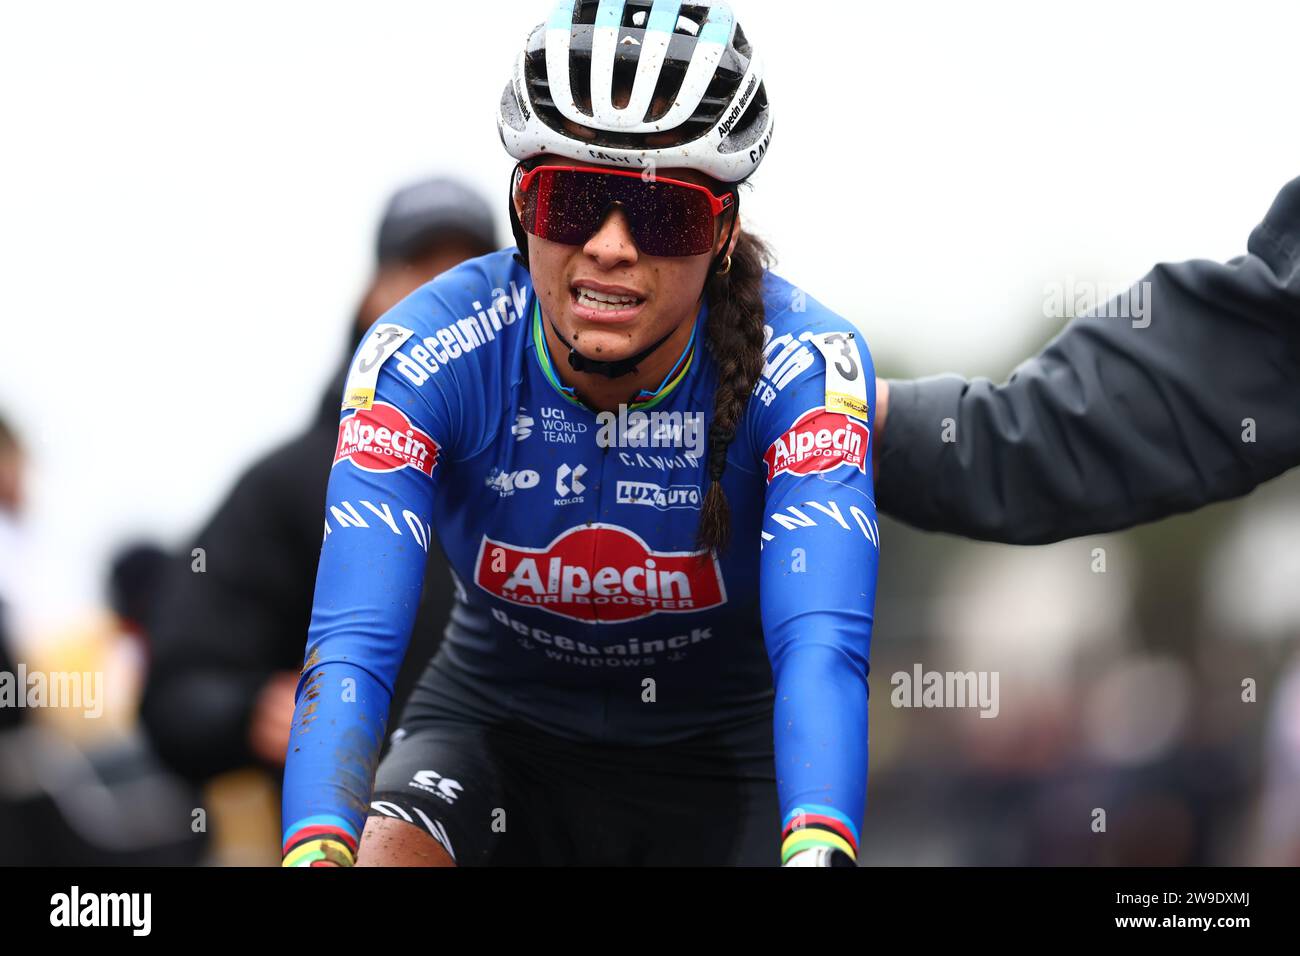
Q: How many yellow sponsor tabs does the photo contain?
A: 2